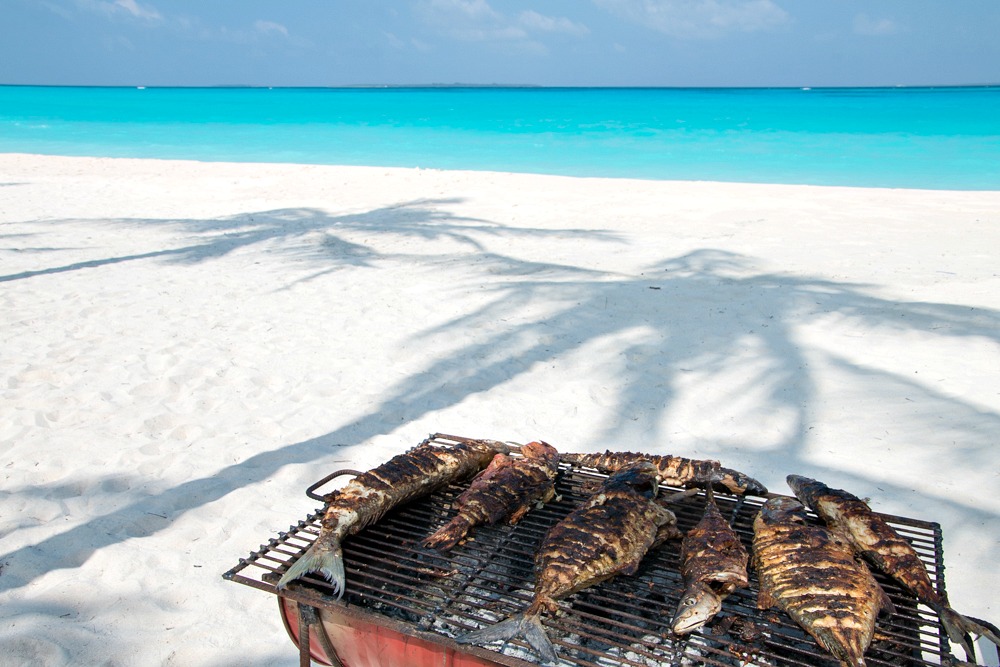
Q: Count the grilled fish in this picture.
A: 7